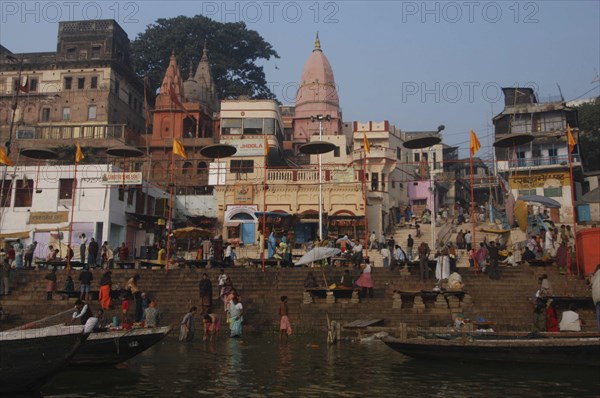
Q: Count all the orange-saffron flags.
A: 7